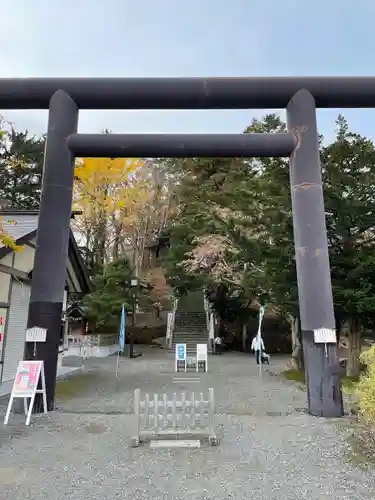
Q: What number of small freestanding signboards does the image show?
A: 3